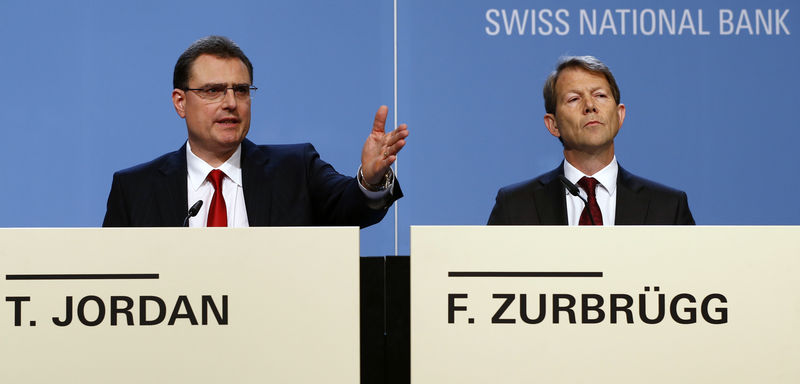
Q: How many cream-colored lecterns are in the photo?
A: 2